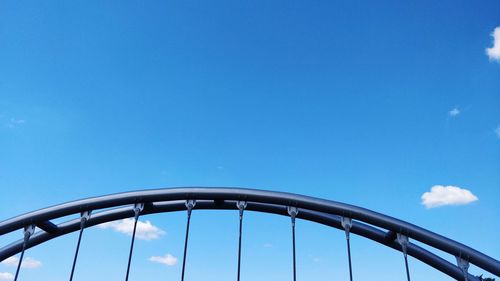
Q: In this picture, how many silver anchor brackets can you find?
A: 9